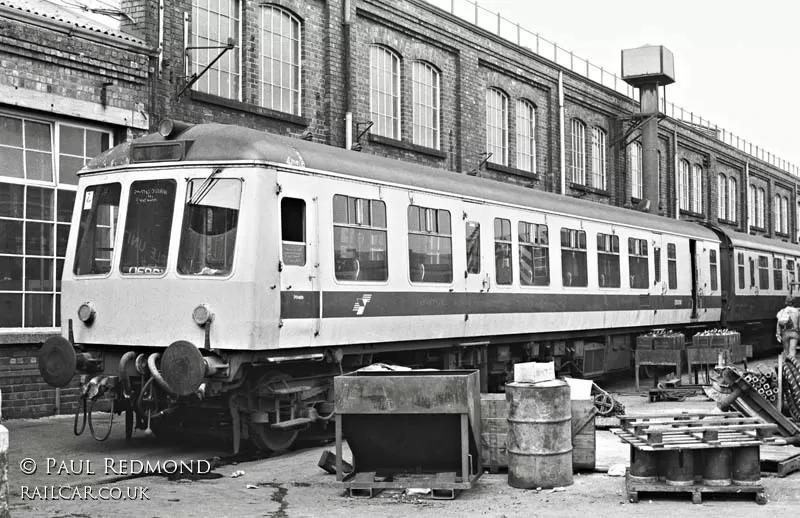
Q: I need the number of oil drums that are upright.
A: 1